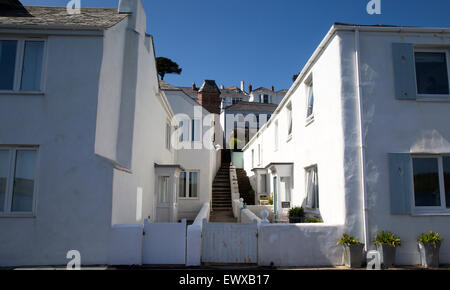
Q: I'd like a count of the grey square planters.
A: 3